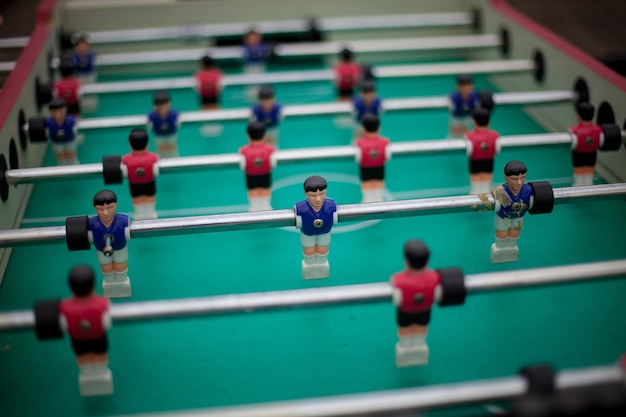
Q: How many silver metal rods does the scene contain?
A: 8